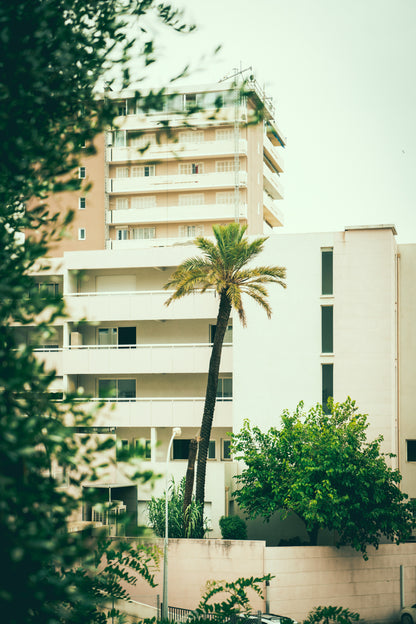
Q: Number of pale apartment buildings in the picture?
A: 2